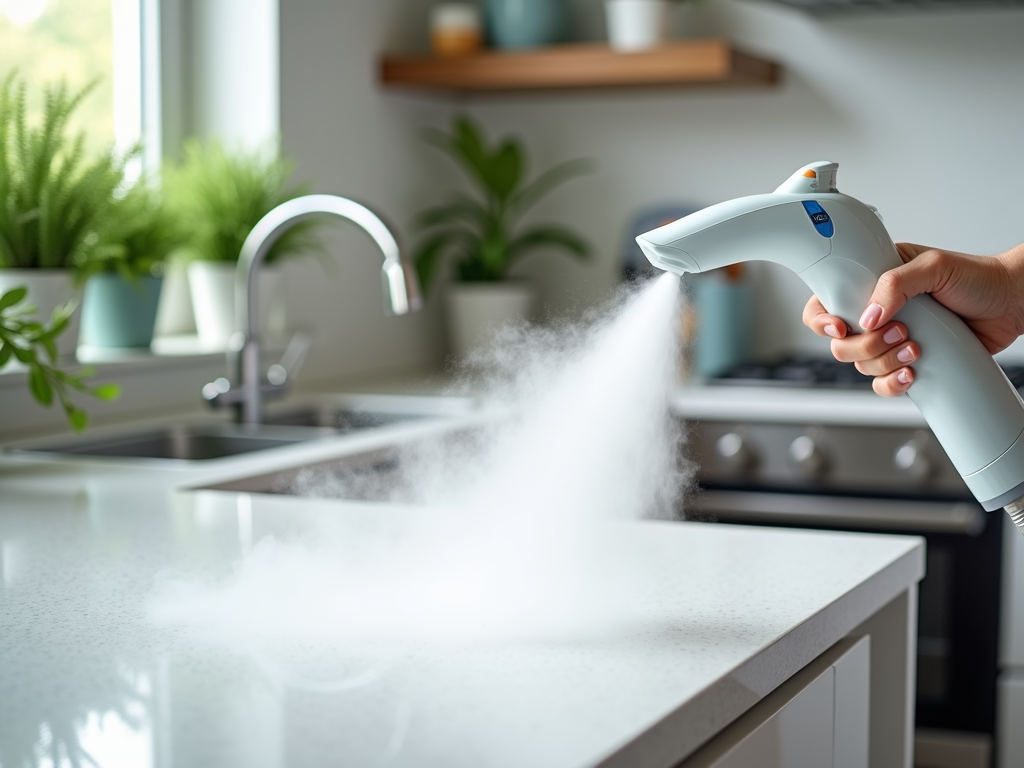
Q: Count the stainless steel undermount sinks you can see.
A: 2